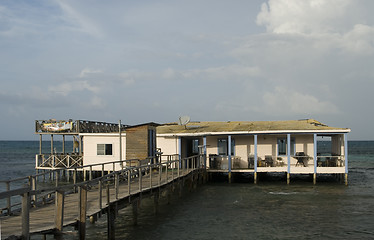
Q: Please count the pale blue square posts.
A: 7